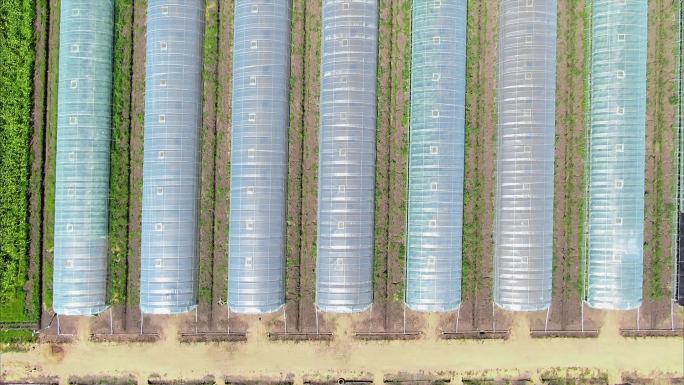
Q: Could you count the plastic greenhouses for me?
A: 7